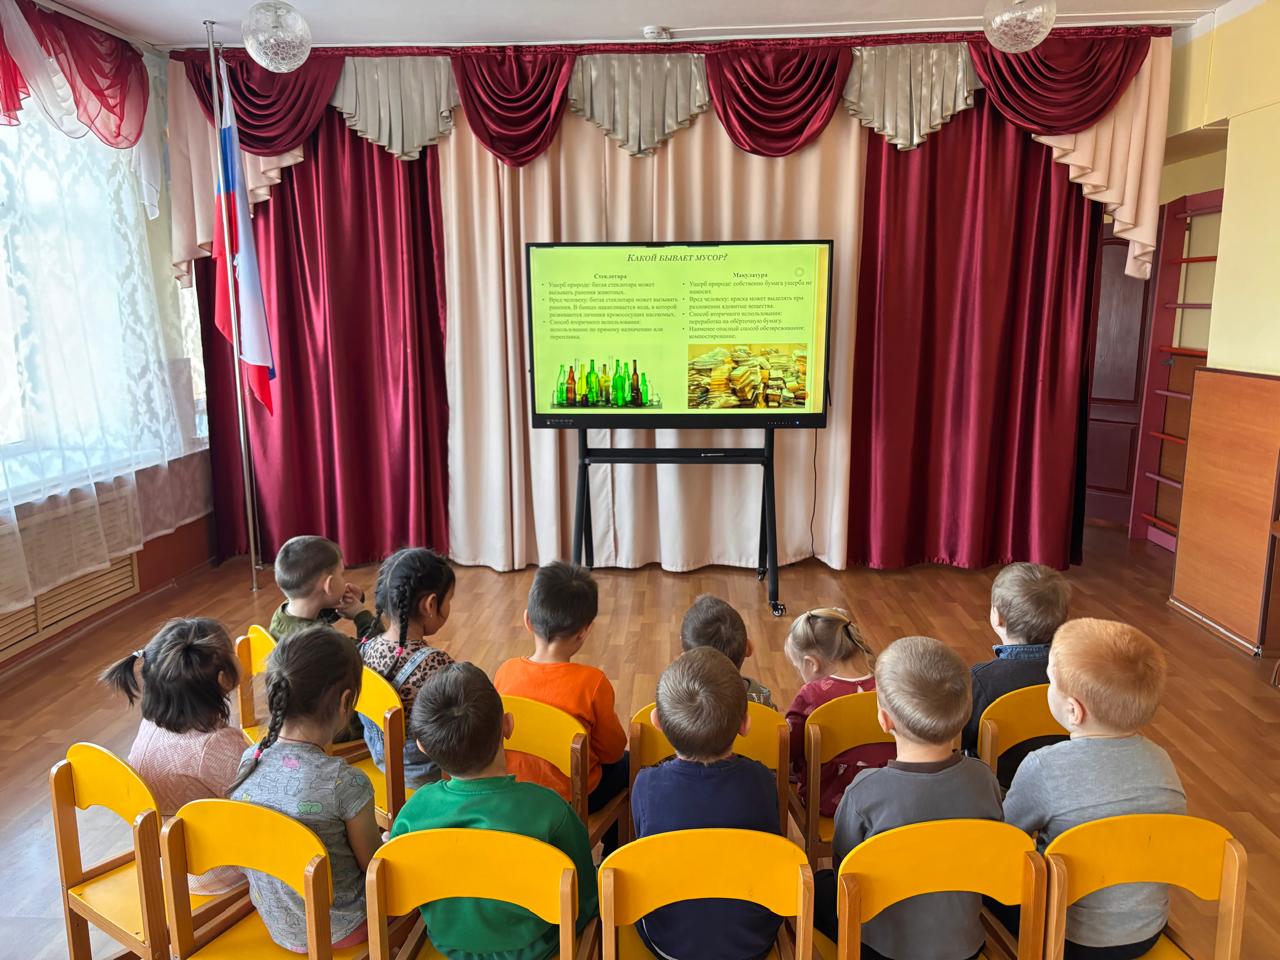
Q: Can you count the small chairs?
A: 12